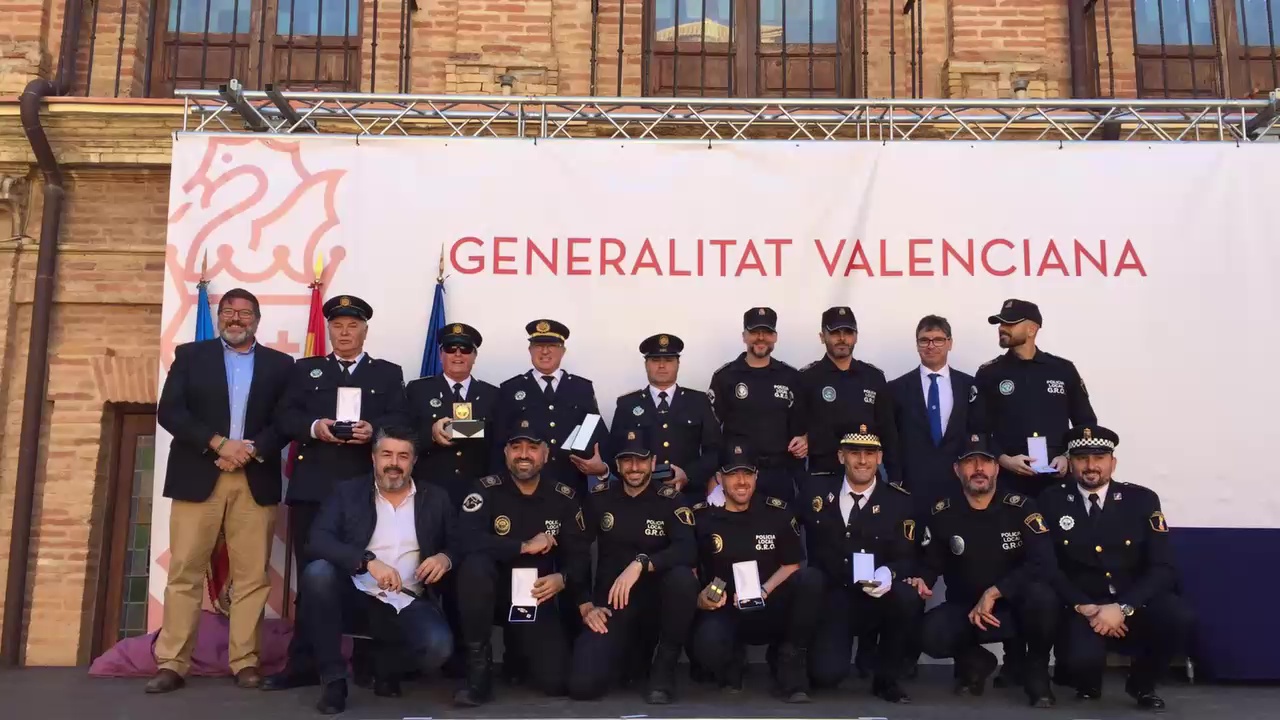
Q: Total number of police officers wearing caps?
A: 13